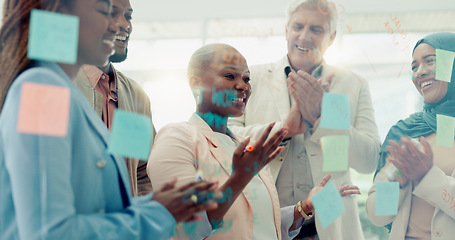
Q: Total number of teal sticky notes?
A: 5